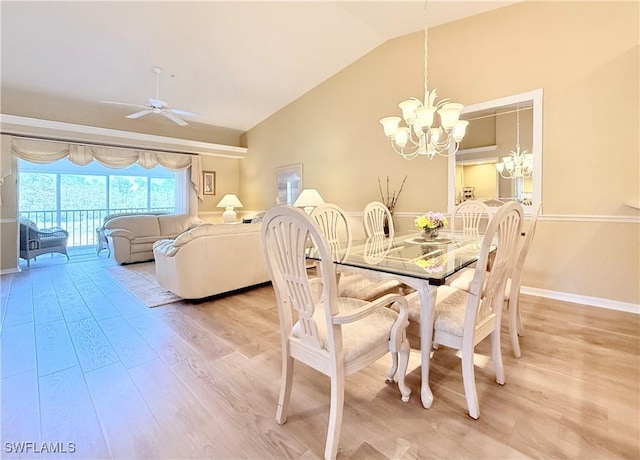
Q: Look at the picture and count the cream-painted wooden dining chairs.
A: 6